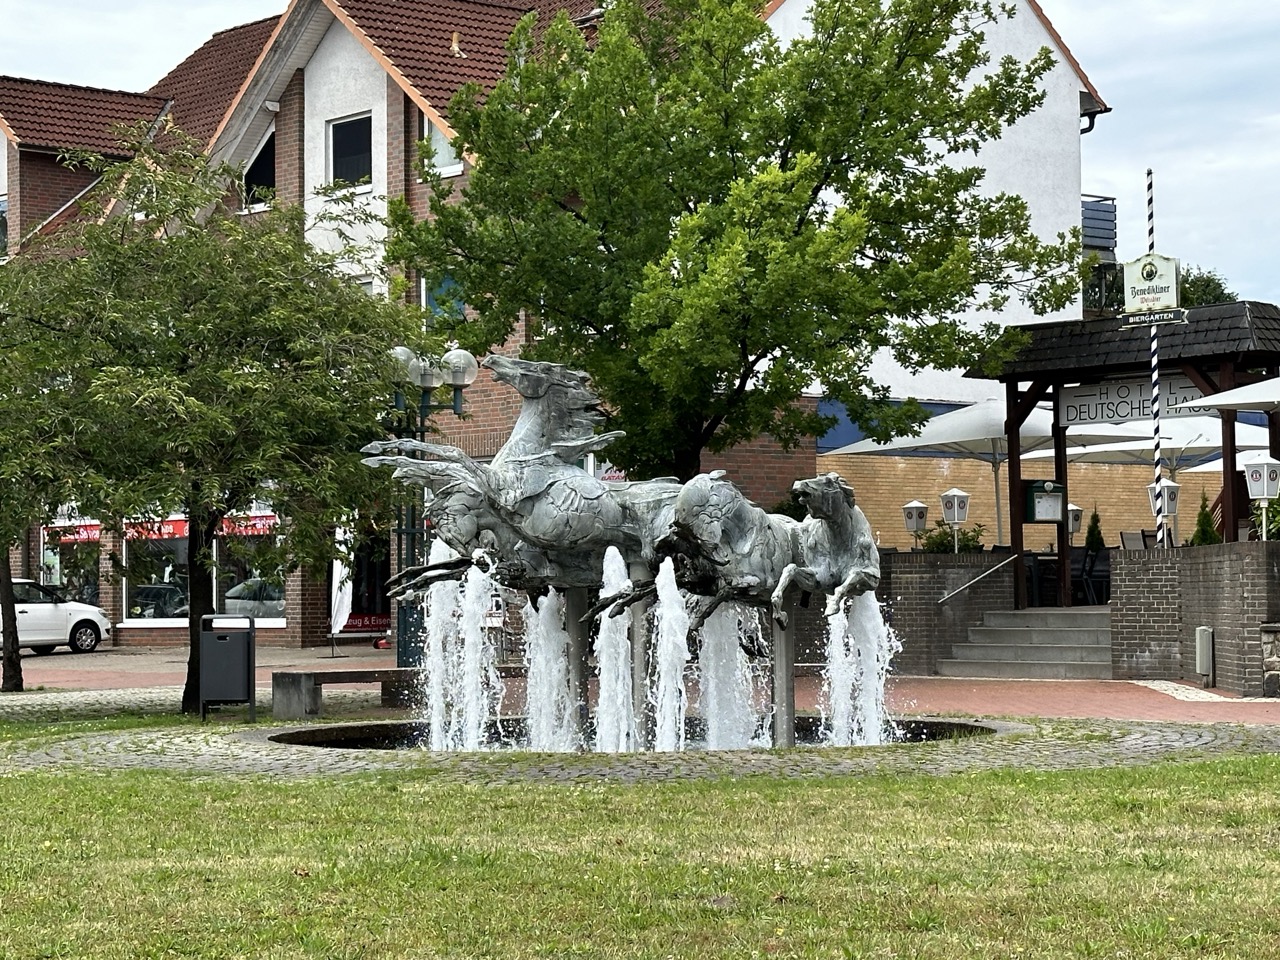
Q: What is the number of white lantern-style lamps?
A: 5